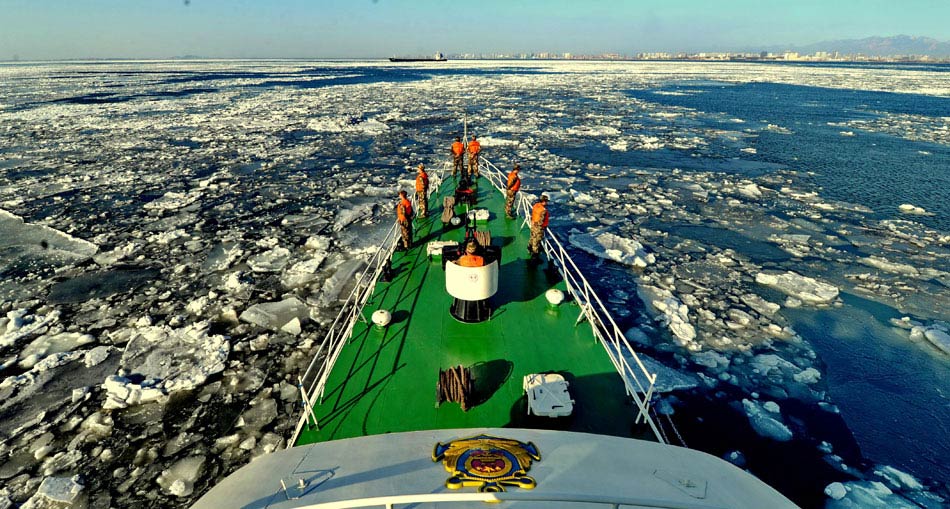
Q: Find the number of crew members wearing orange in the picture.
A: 7